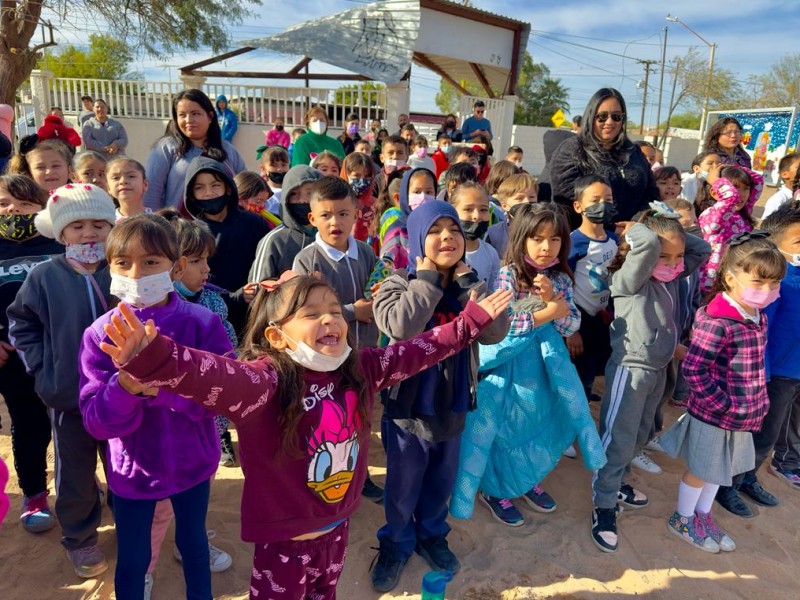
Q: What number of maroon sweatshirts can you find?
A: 1